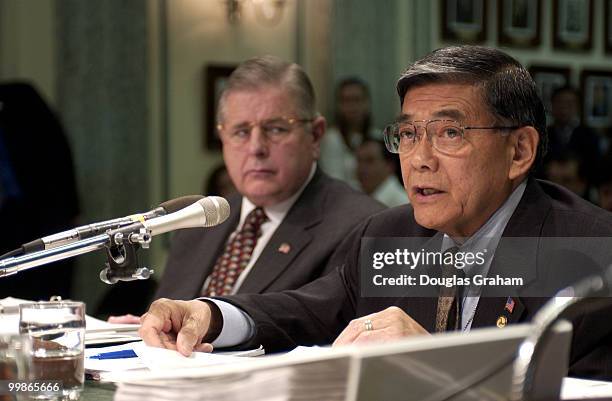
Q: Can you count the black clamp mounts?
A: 1